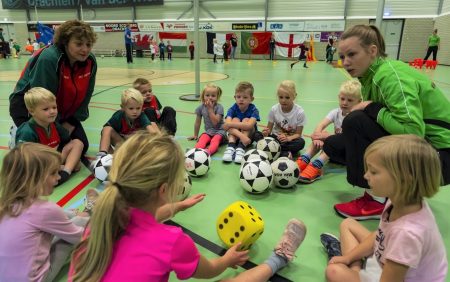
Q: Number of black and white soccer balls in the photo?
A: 7